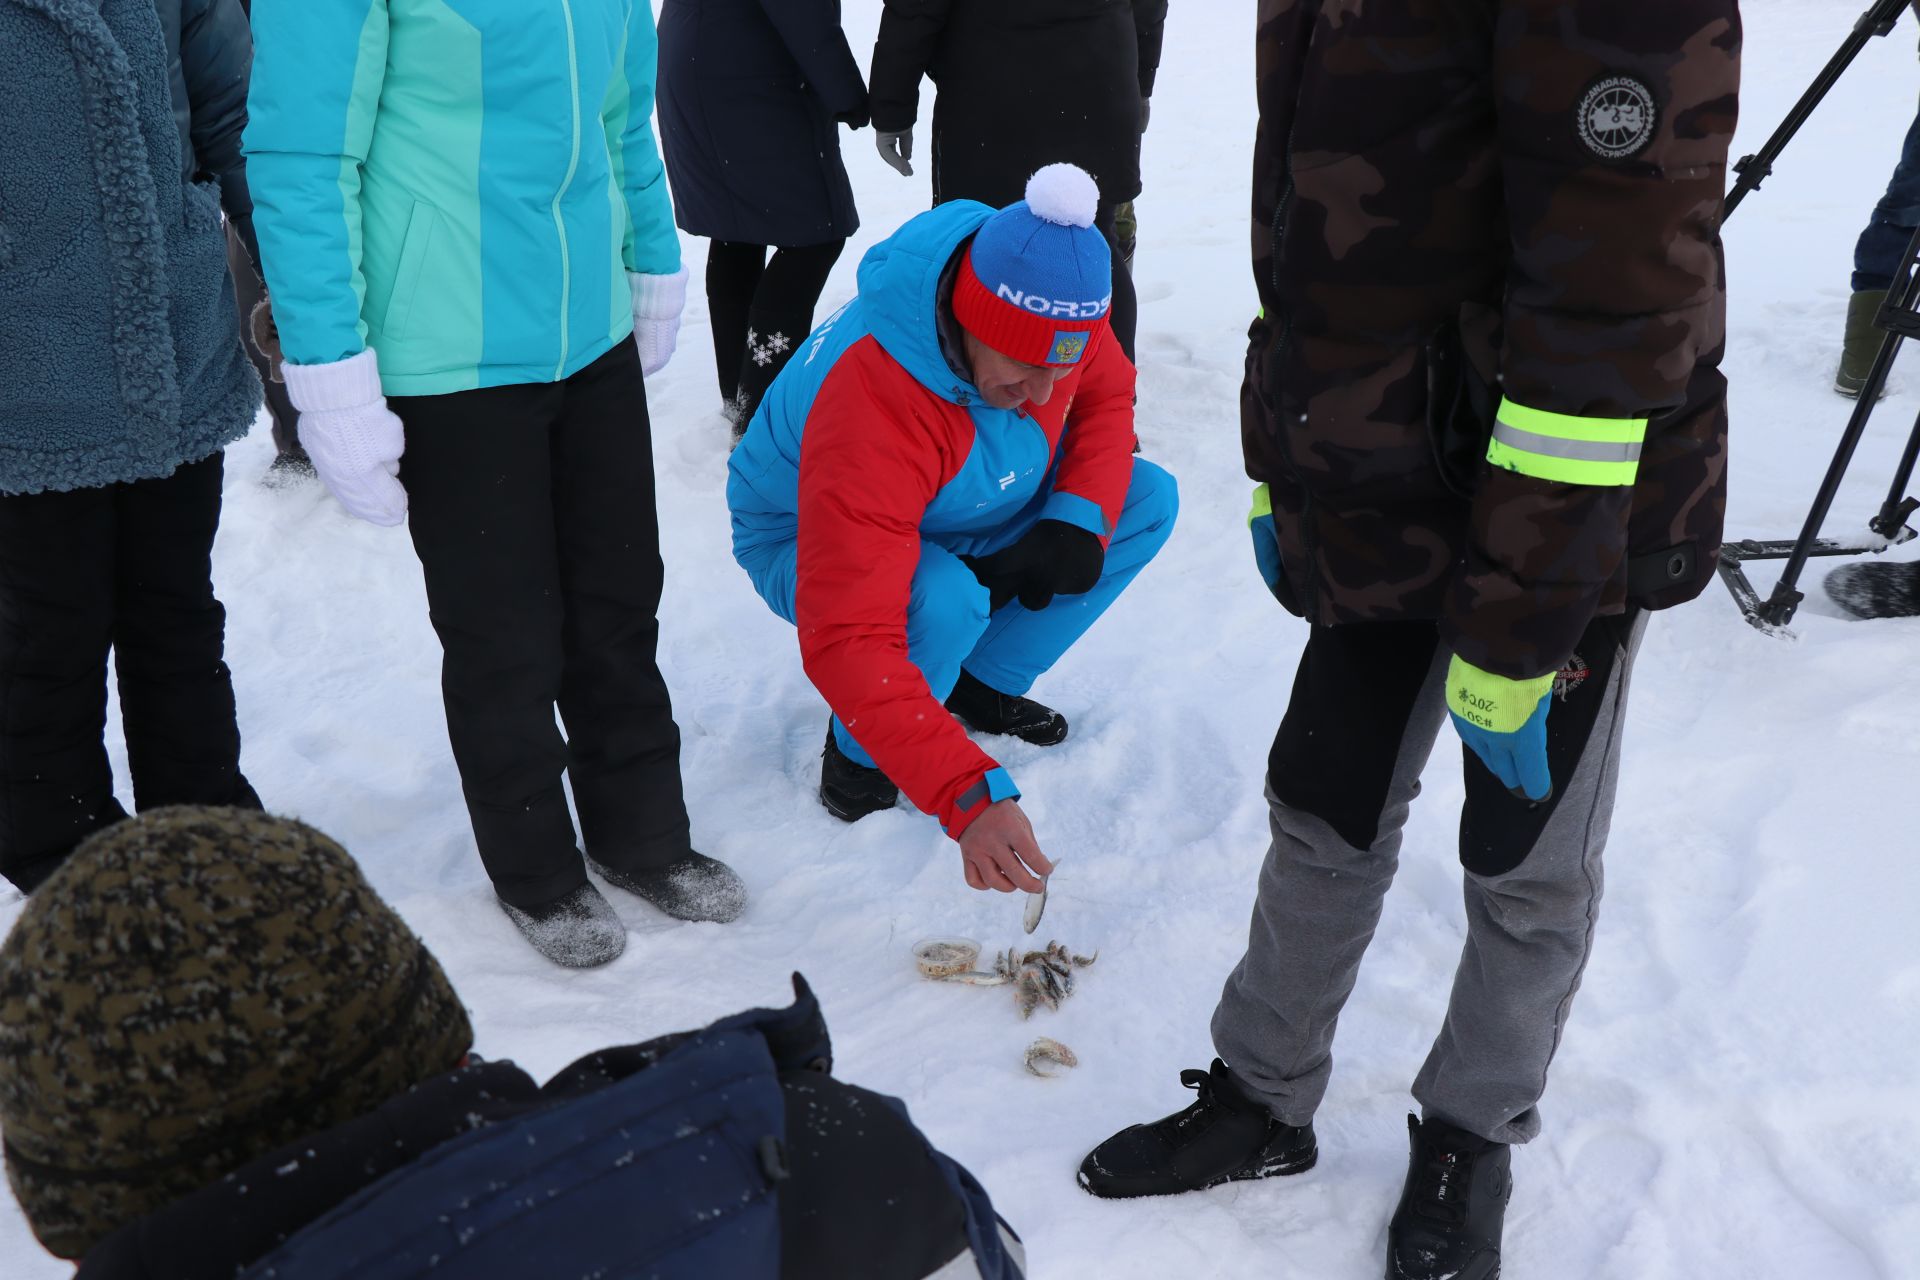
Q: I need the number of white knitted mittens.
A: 2